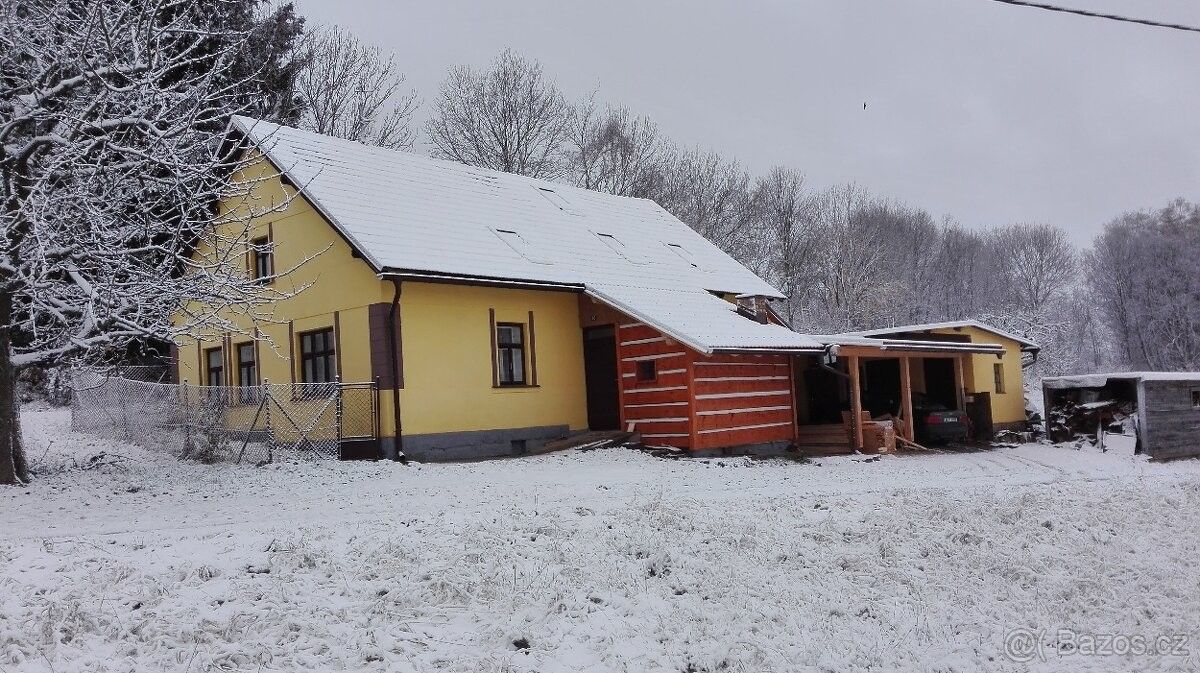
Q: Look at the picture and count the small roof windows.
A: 4